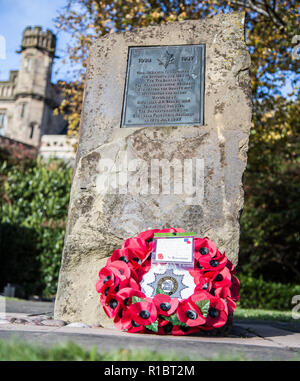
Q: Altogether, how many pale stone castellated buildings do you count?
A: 1